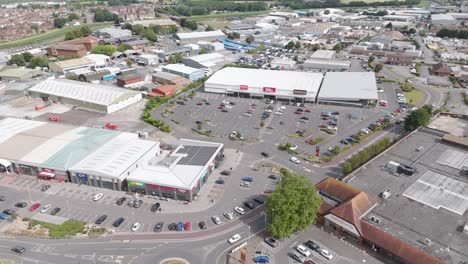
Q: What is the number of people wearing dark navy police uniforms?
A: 0